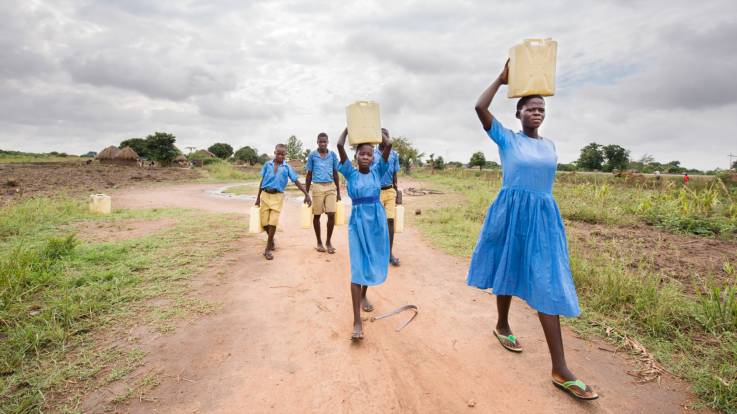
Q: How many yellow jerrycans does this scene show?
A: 7